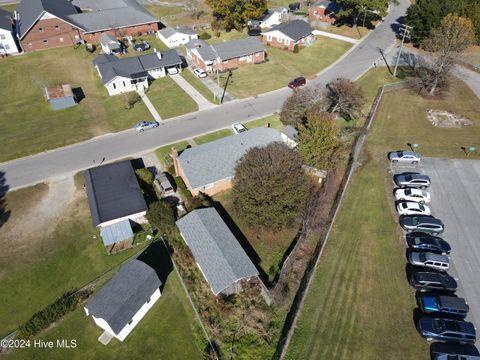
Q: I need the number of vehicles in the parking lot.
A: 11